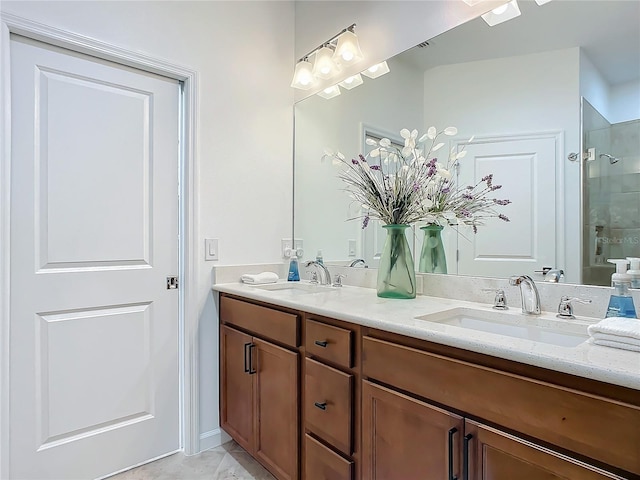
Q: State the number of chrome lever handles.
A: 4